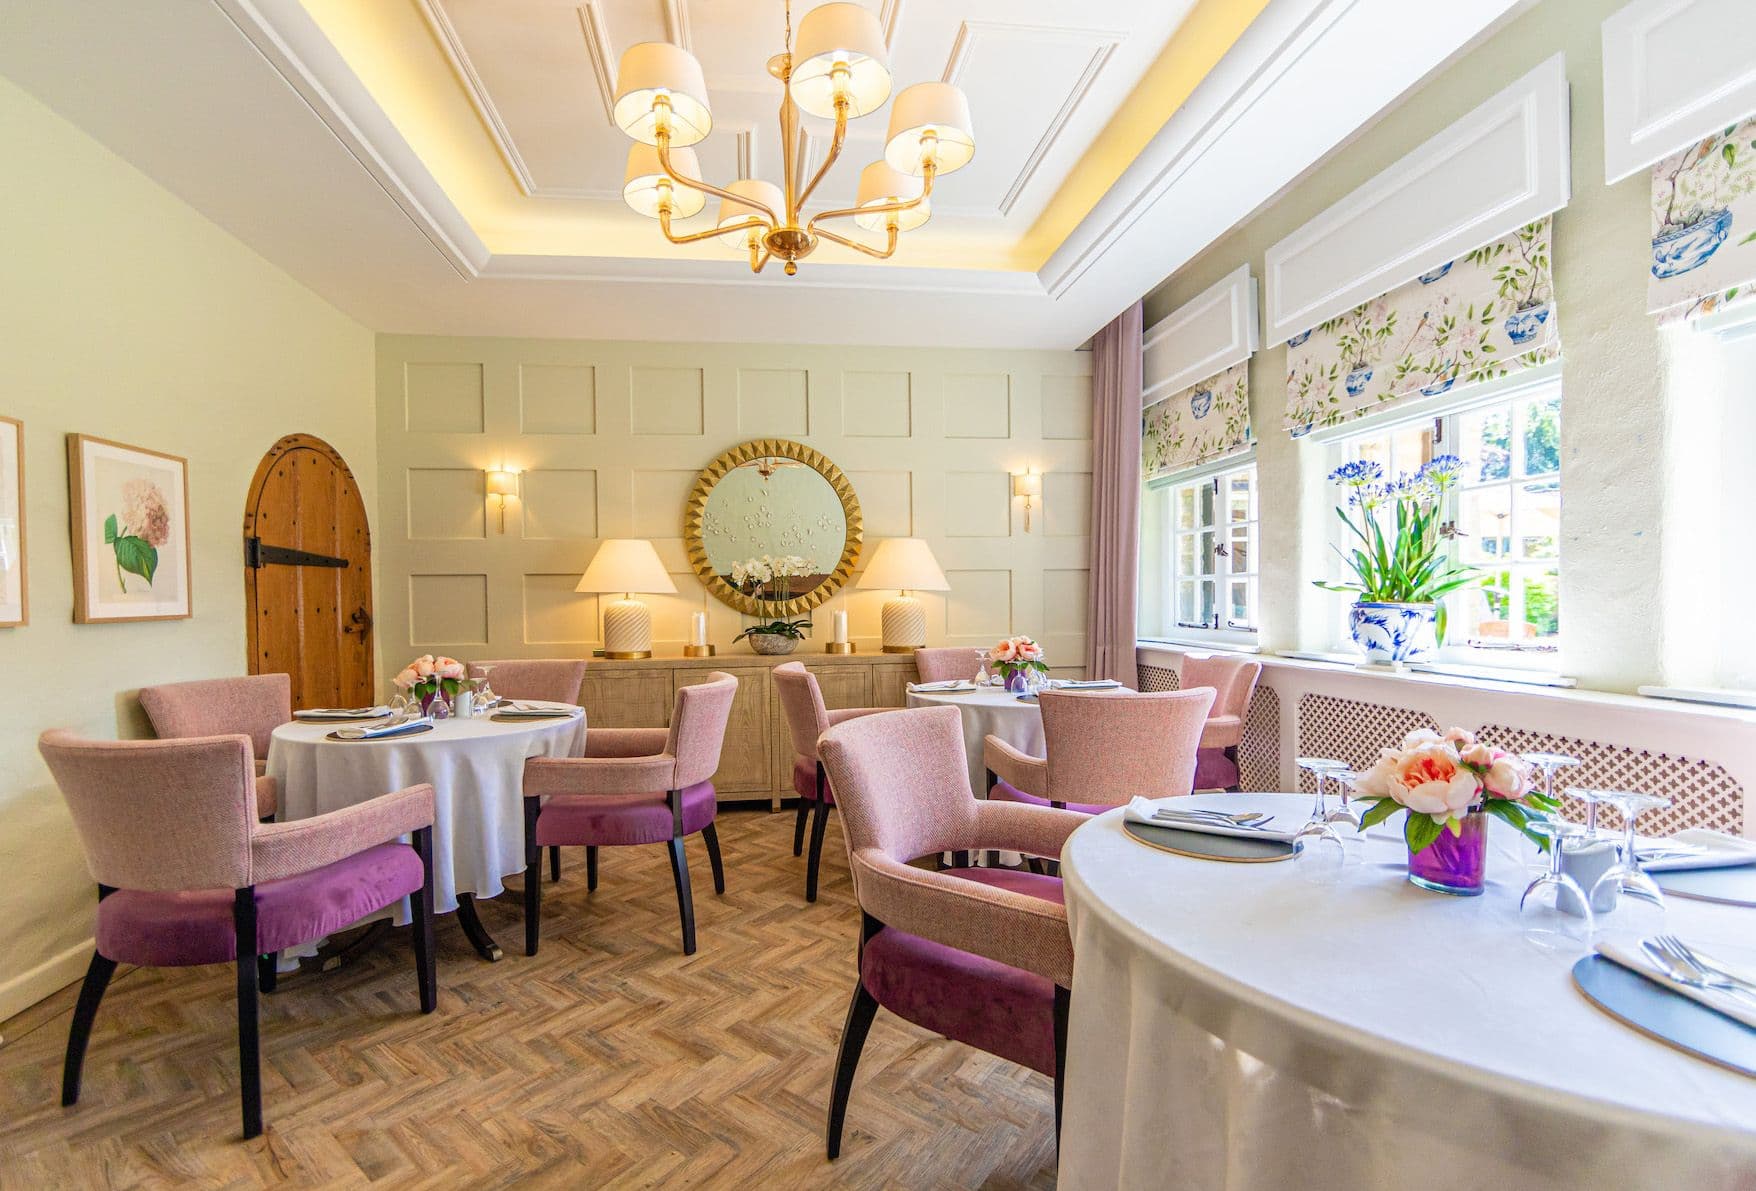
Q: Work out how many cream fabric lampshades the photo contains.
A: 10